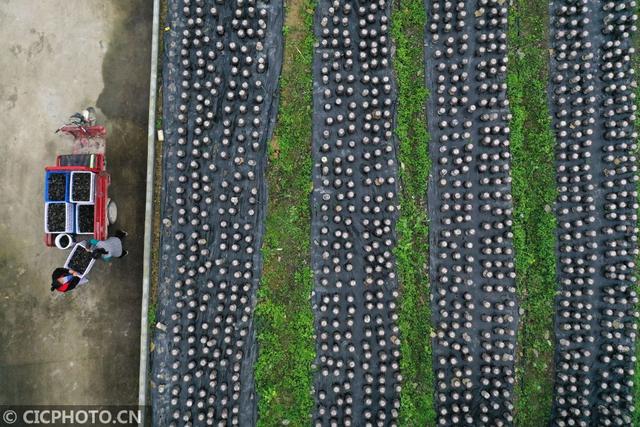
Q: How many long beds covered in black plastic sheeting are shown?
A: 4